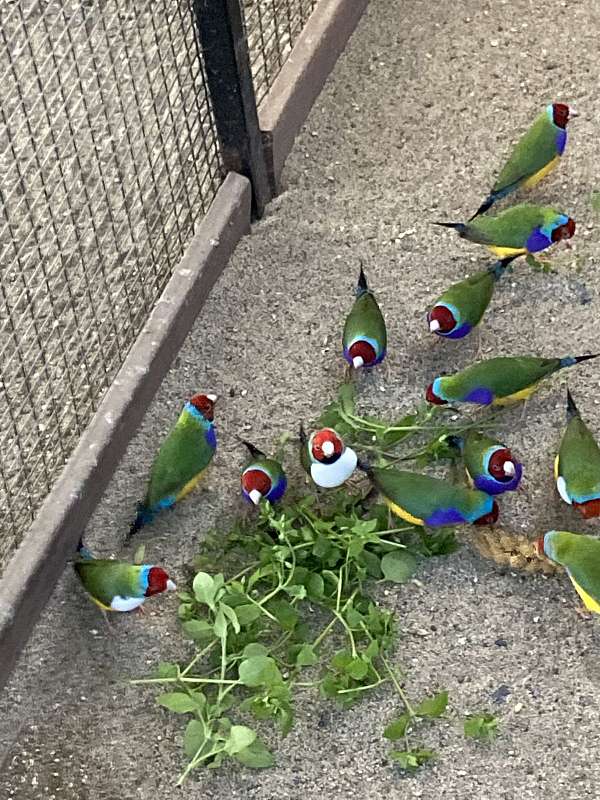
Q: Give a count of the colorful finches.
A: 13